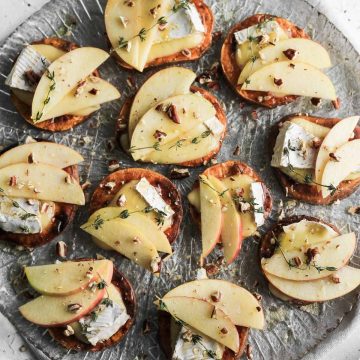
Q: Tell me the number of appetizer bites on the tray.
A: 11